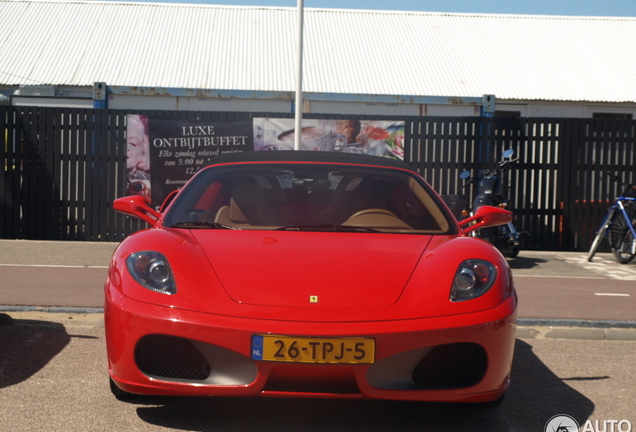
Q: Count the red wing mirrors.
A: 2